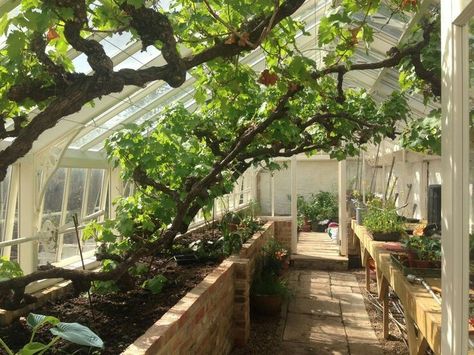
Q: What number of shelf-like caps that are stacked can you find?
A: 0